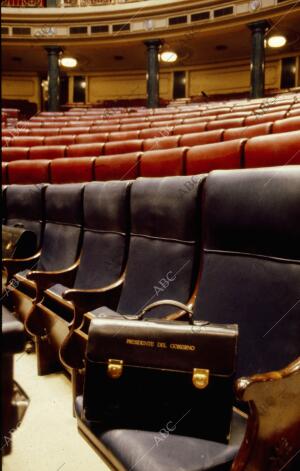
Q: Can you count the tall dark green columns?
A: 3